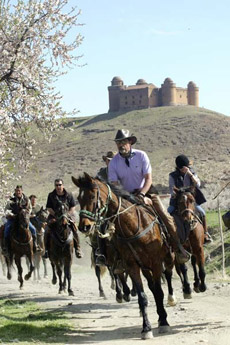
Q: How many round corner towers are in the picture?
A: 4